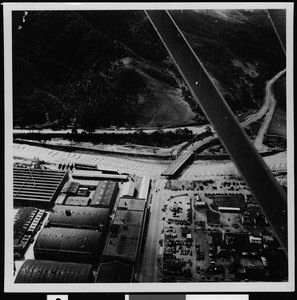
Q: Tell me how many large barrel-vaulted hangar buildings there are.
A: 3